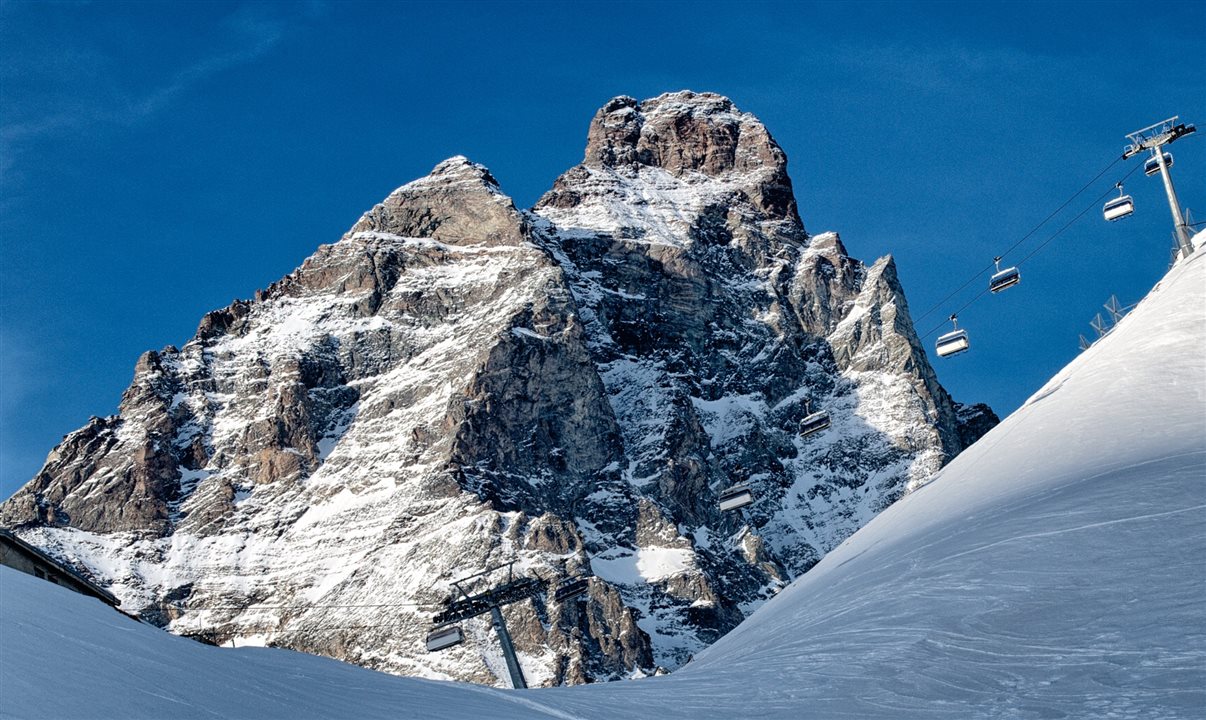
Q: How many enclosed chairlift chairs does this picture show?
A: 8